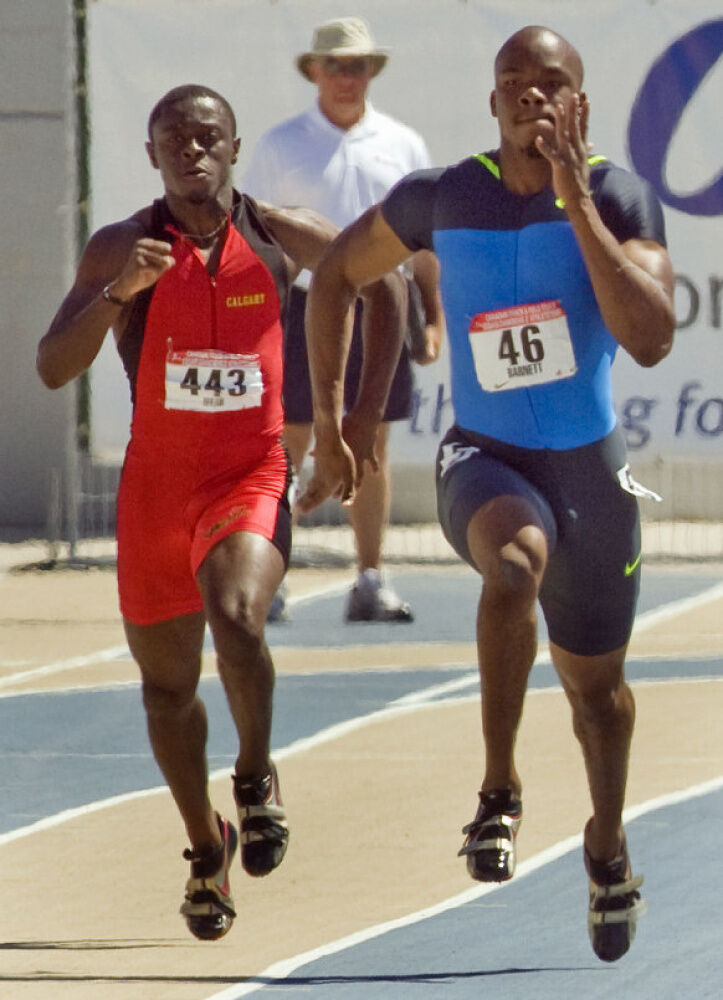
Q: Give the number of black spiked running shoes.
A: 4